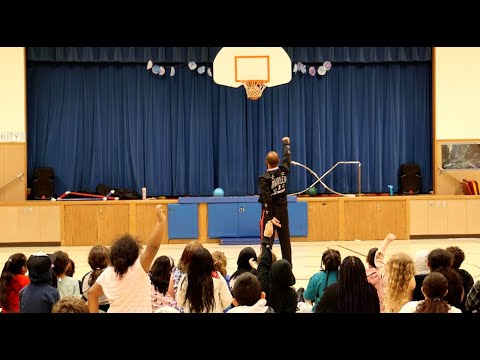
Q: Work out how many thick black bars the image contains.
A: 2